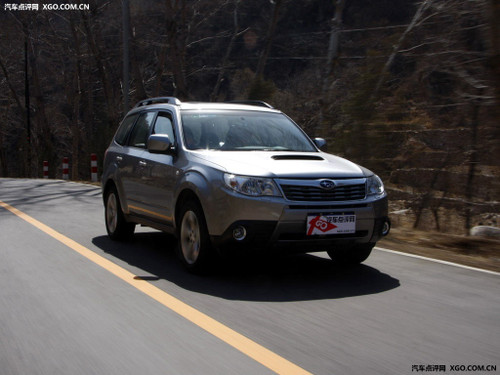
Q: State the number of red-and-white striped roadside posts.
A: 3